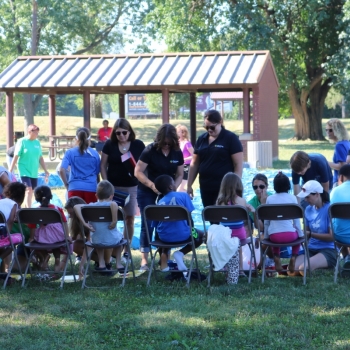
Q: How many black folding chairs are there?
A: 7